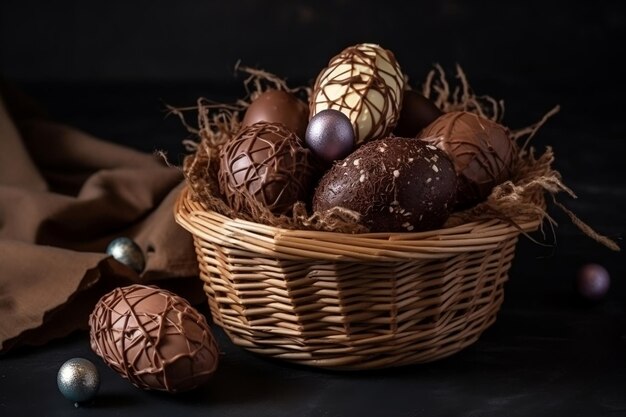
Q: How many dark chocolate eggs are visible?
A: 2